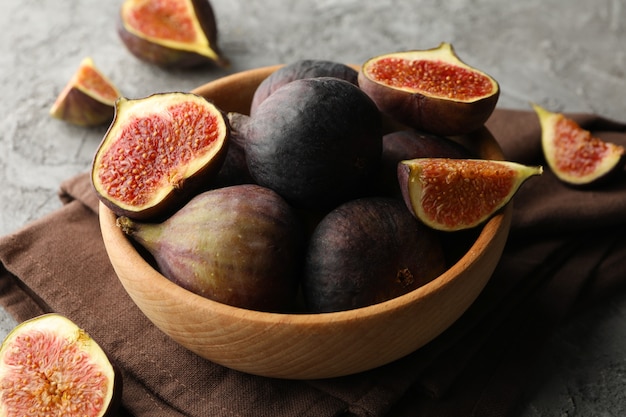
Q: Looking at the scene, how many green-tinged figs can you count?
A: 1